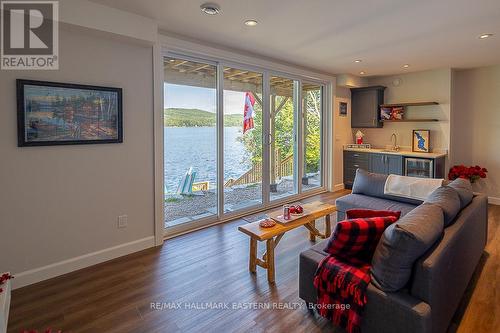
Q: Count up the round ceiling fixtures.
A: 6